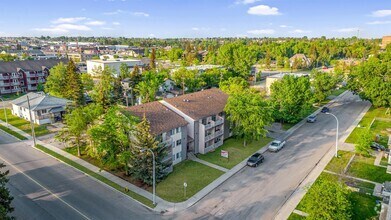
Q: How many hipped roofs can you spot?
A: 1